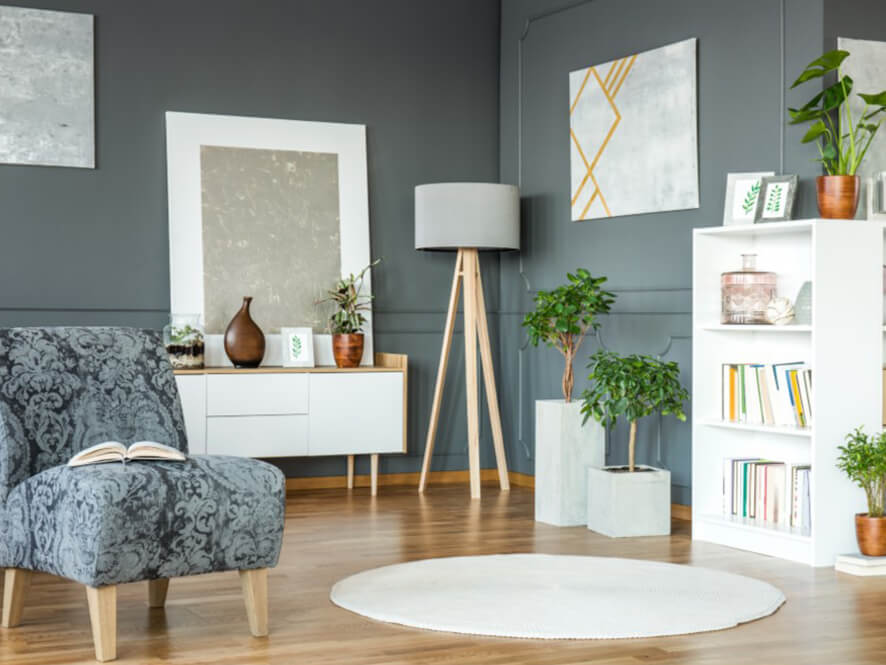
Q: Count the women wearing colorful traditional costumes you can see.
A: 0